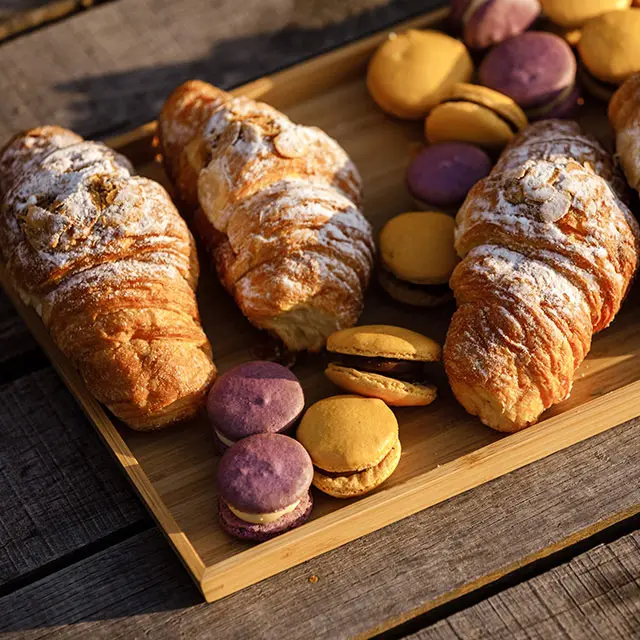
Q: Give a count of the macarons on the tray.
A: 12